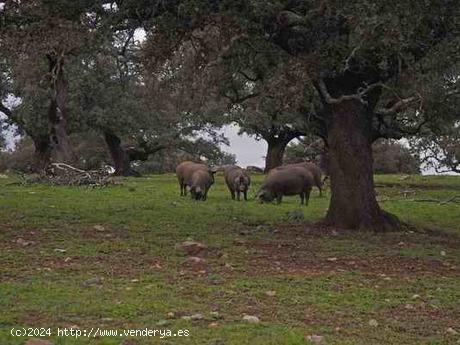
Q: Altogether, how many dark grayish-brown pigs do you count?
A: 5